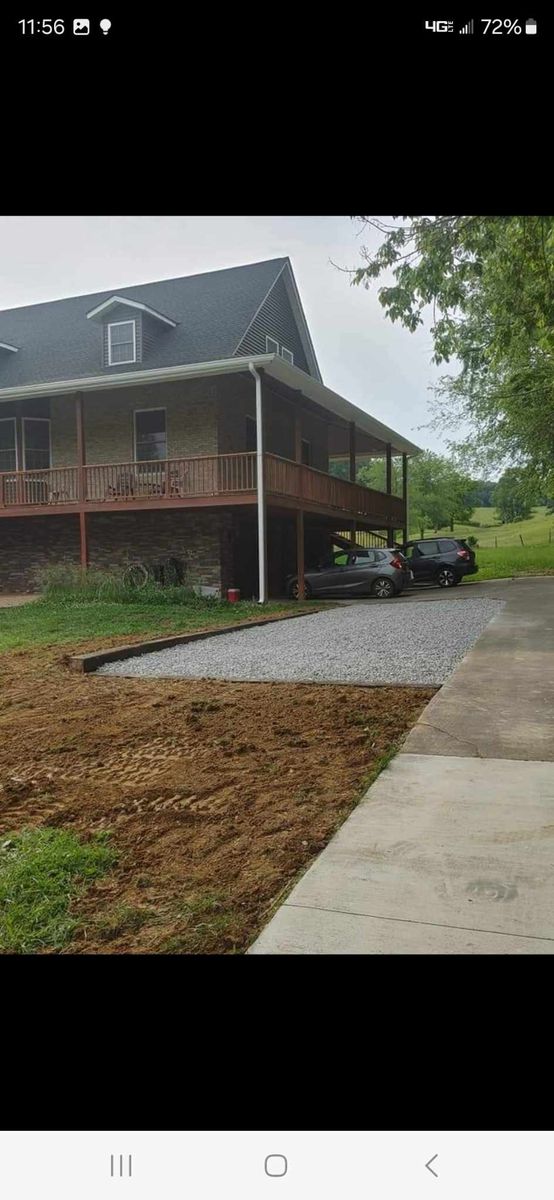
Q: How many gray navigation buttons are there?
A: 3